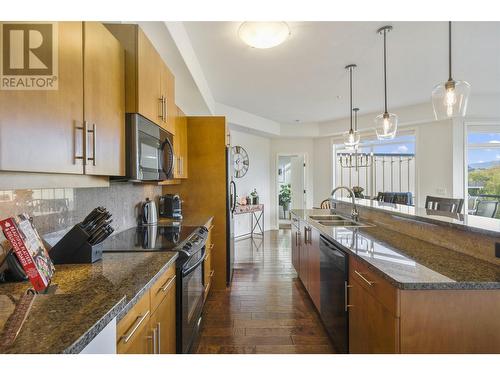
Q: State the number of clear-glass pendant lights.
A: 3